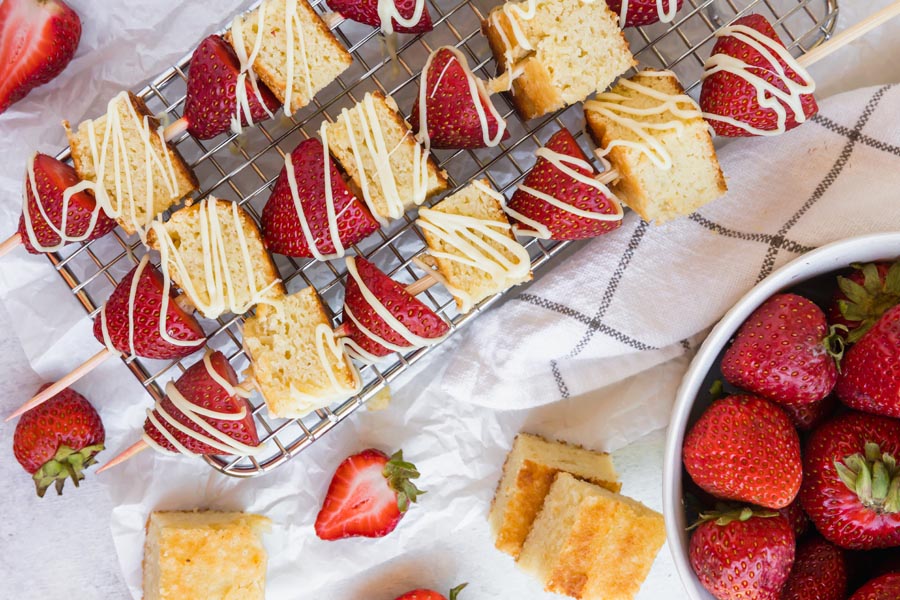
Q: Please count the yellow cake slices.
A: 11